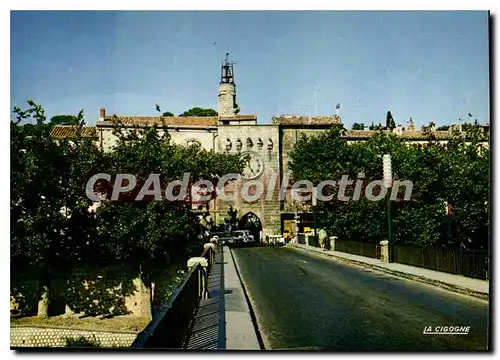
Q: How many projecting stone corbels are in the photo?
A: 5